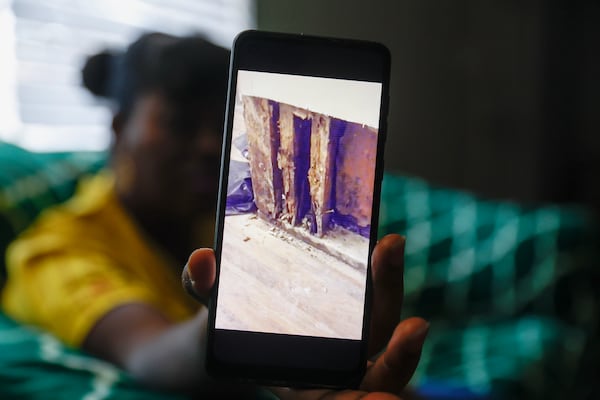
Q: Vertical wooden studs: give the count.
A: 3